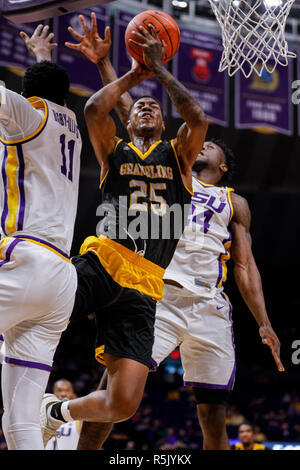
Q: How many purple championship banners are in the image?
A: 5